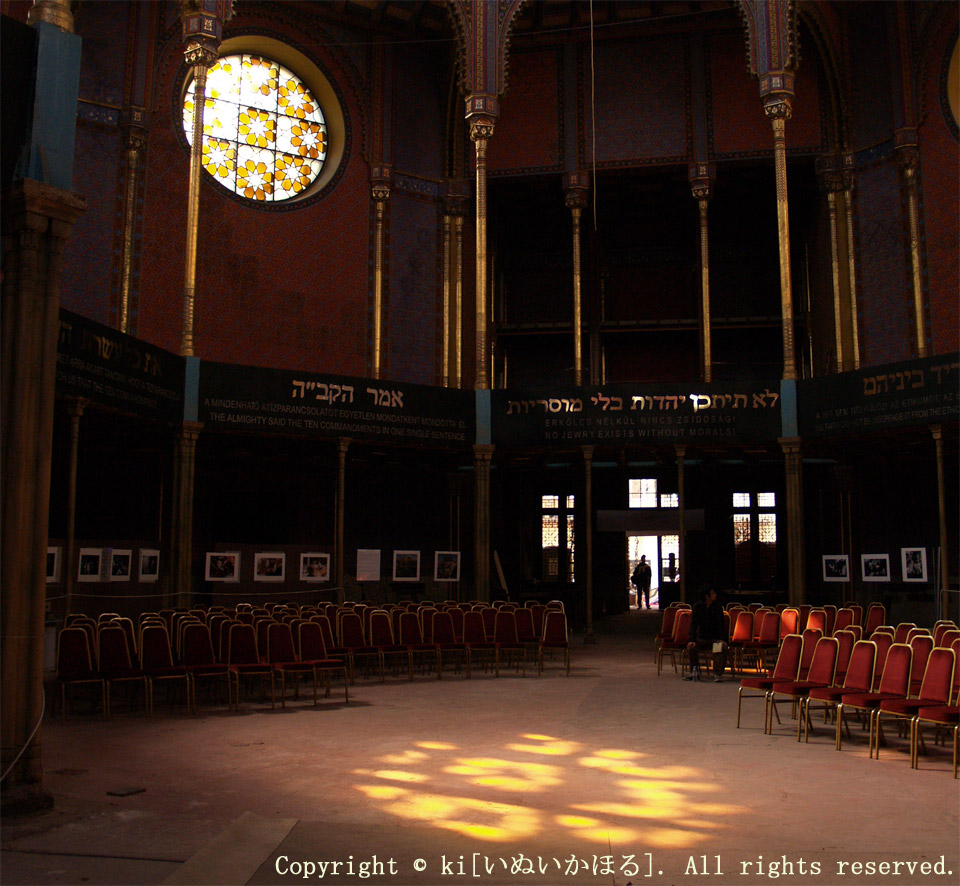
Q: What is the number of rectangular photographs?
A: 12